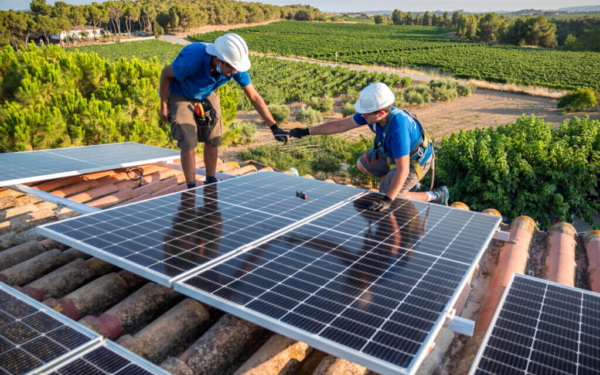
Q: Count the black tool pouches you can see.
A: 1